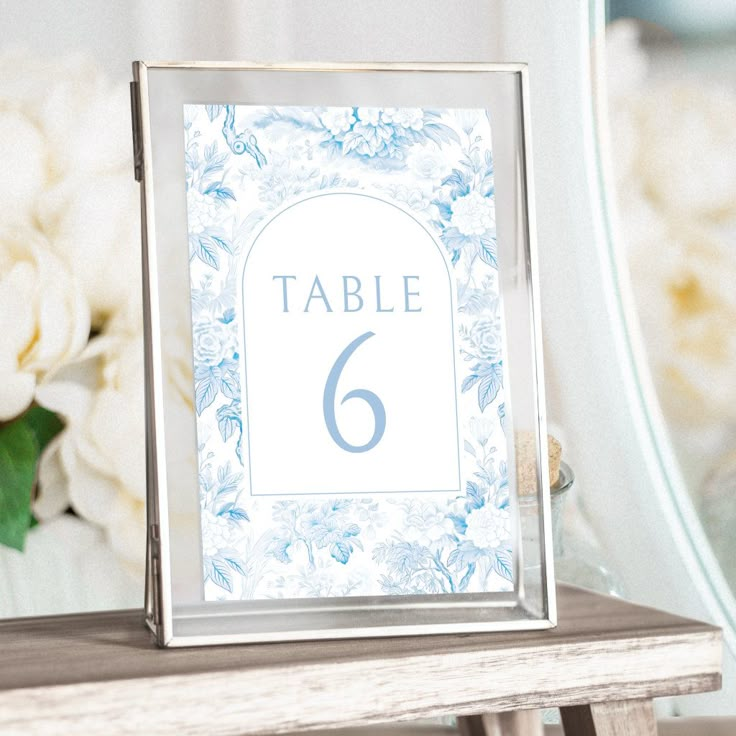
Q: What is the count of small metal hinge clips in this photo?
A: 2